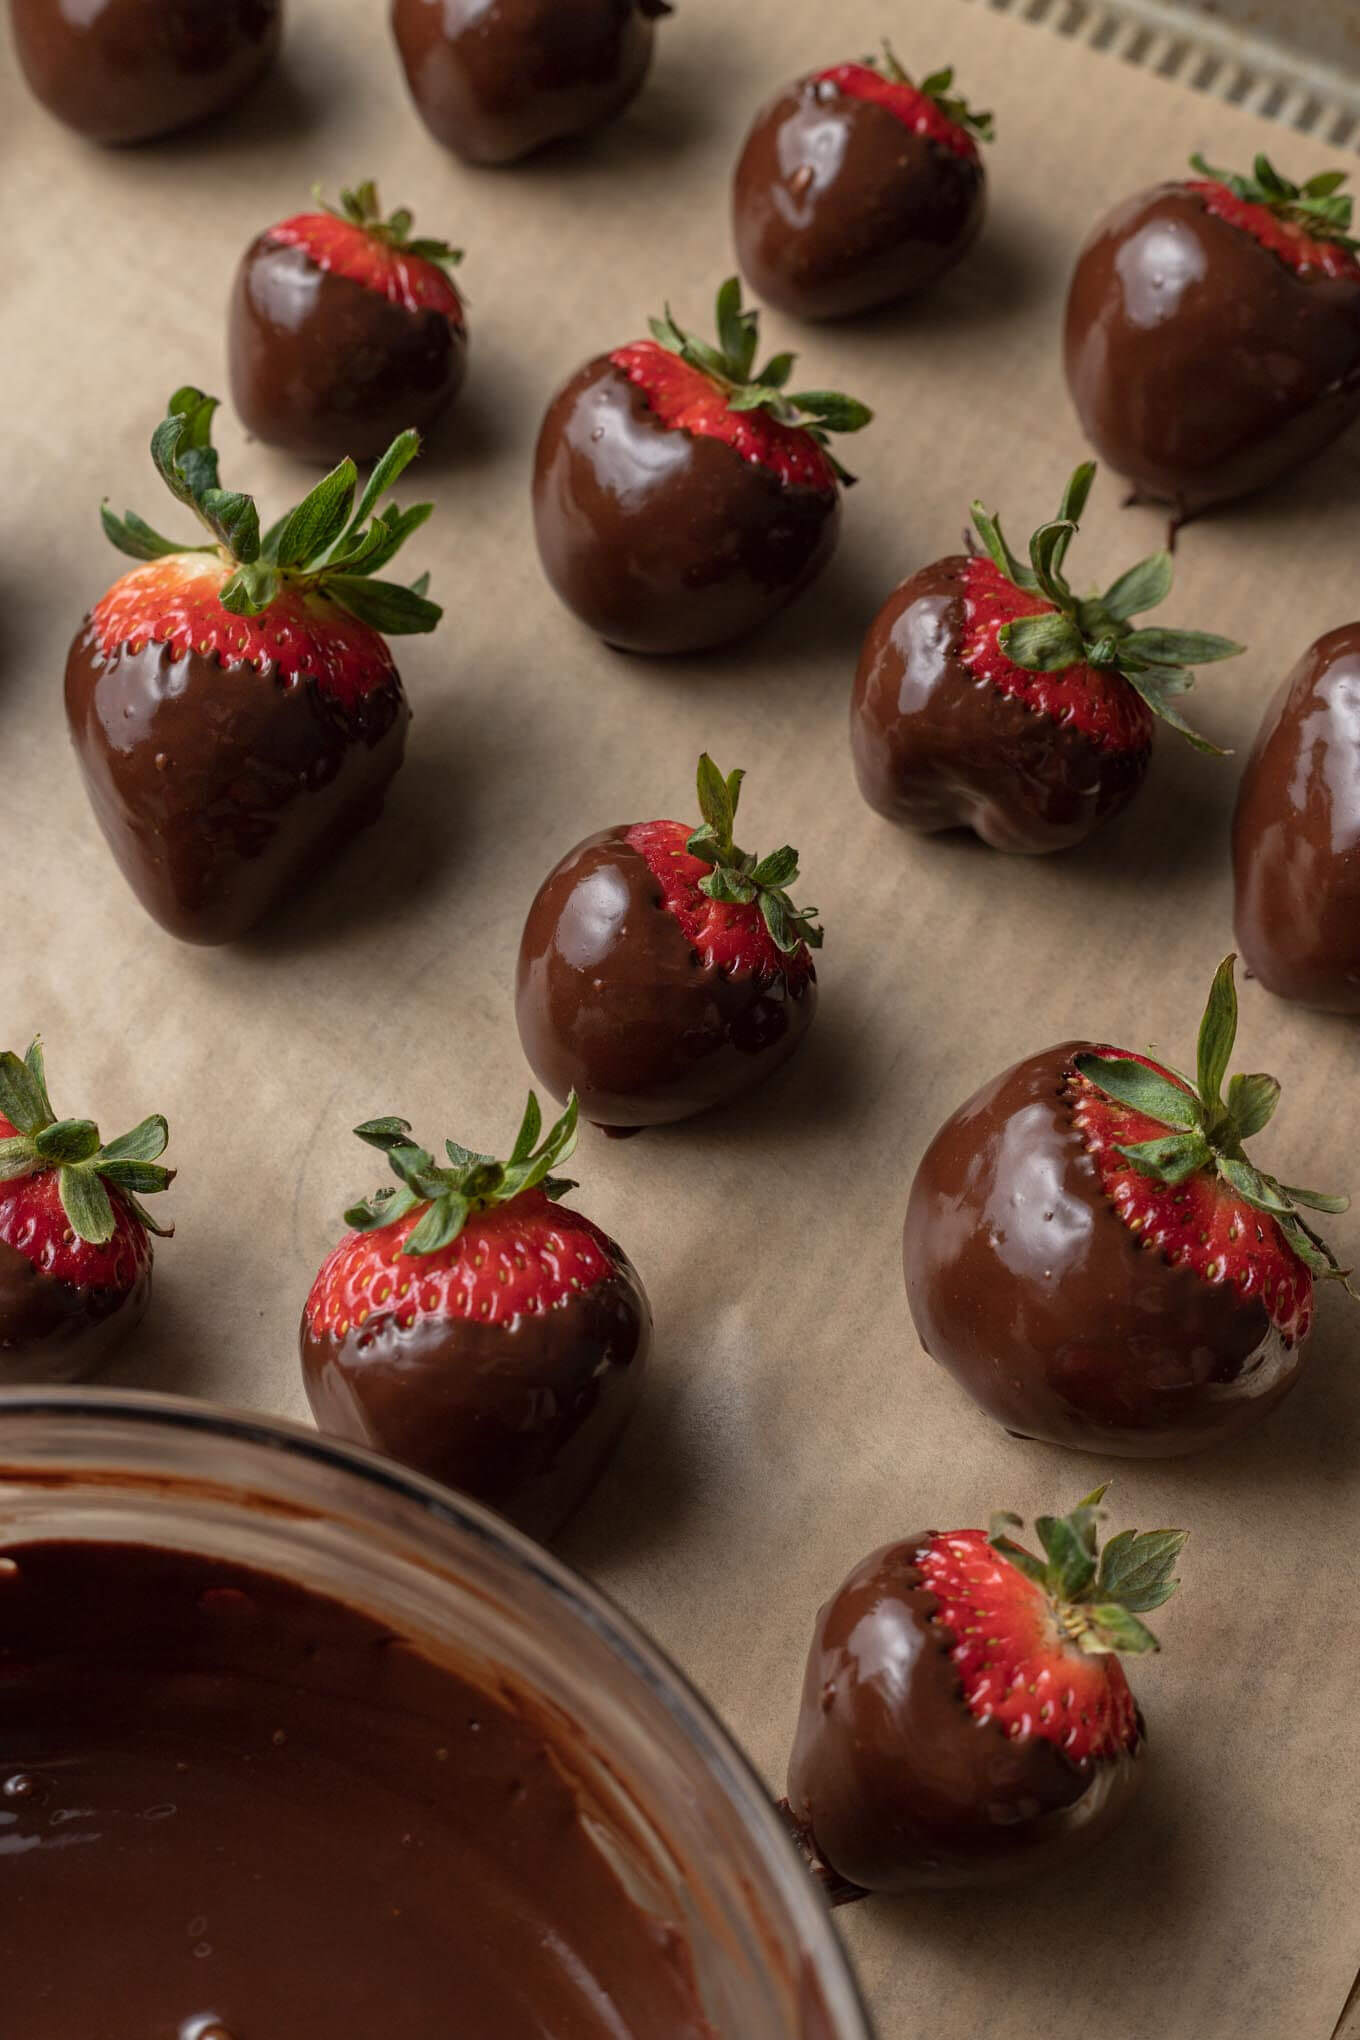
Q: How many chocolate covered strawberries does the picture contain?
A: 14